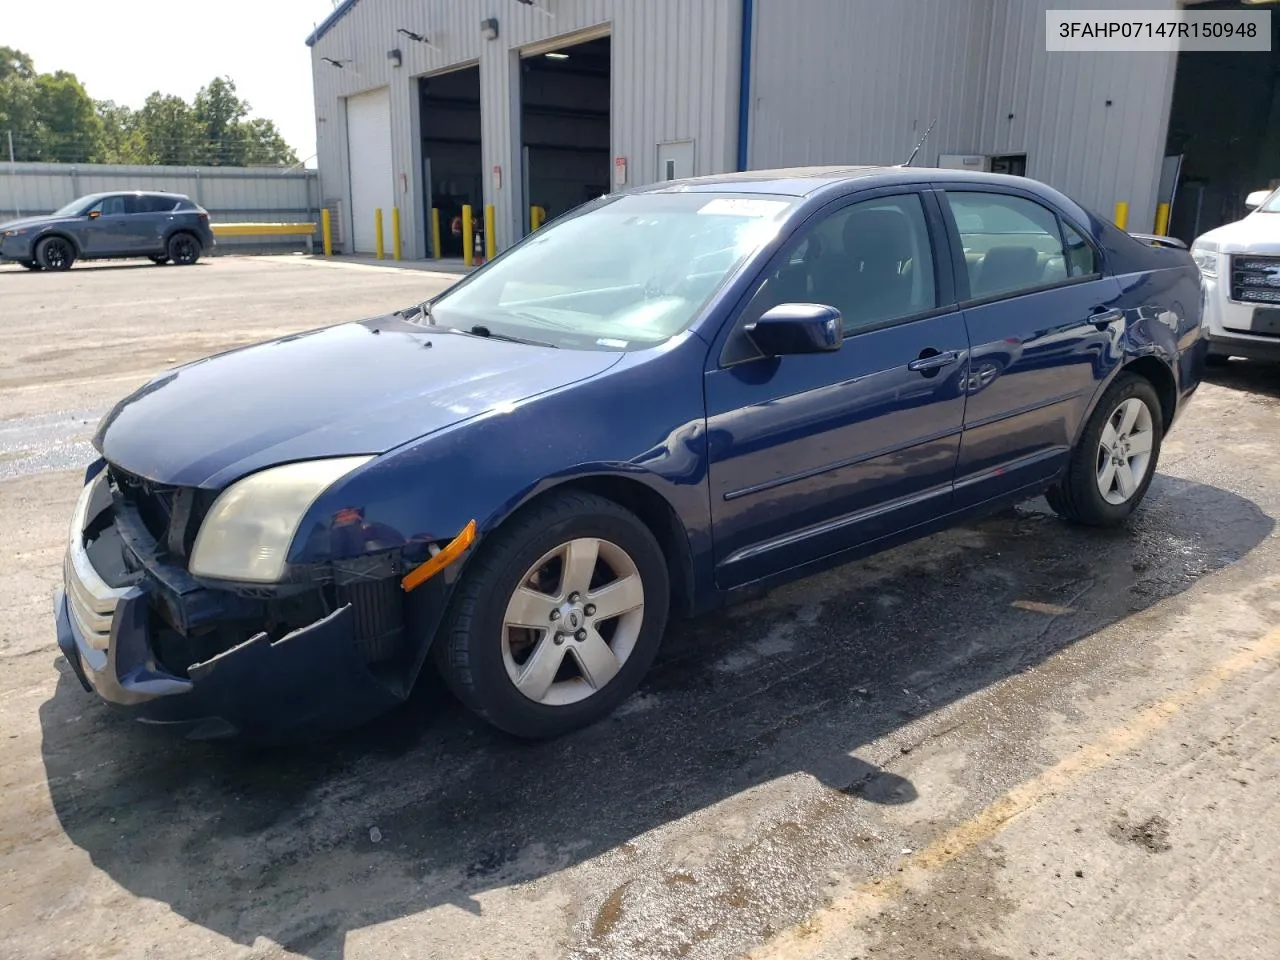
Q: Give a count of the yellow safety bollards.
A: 9